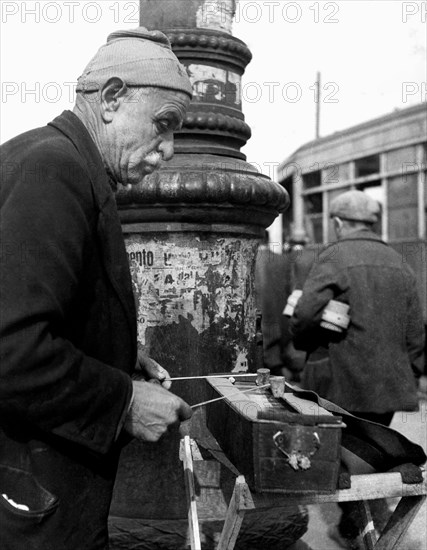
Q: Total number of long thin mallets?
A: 2